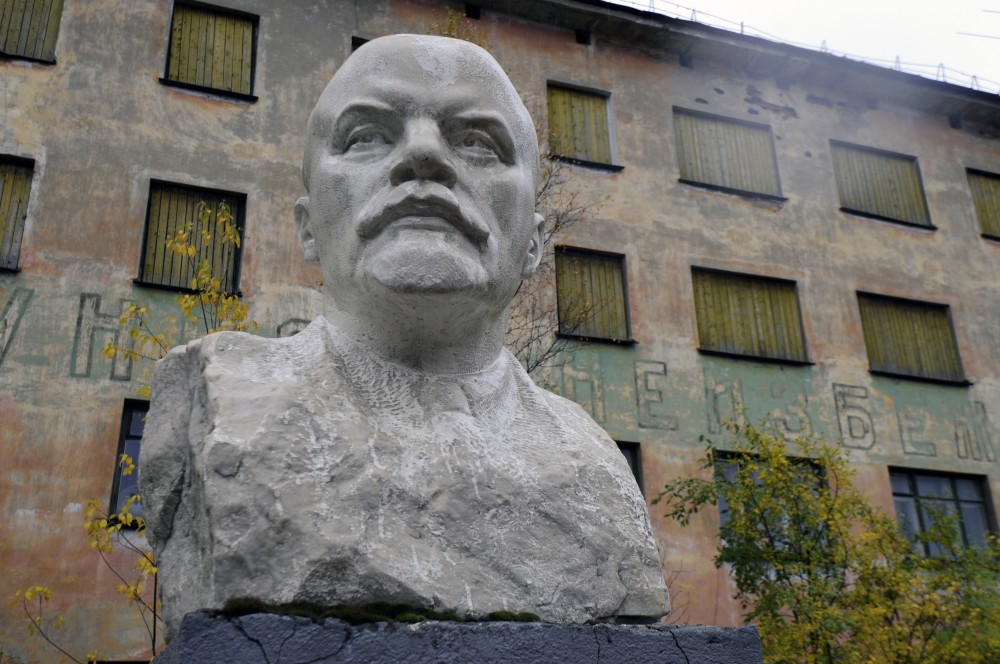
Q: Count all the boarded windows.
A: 11